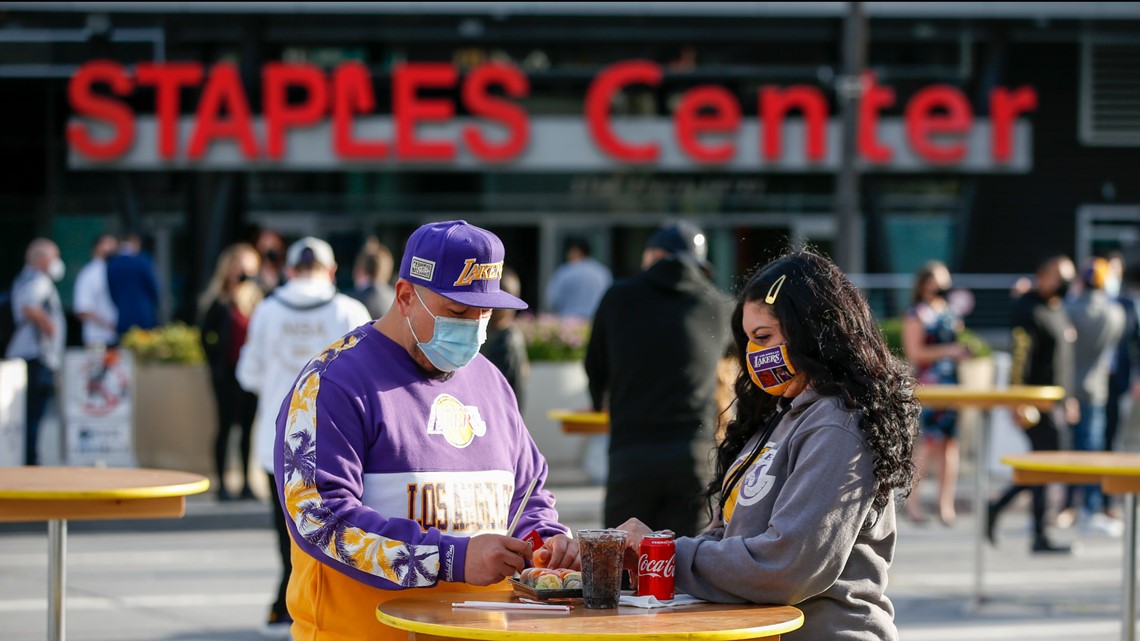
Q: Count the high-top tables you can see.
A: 5